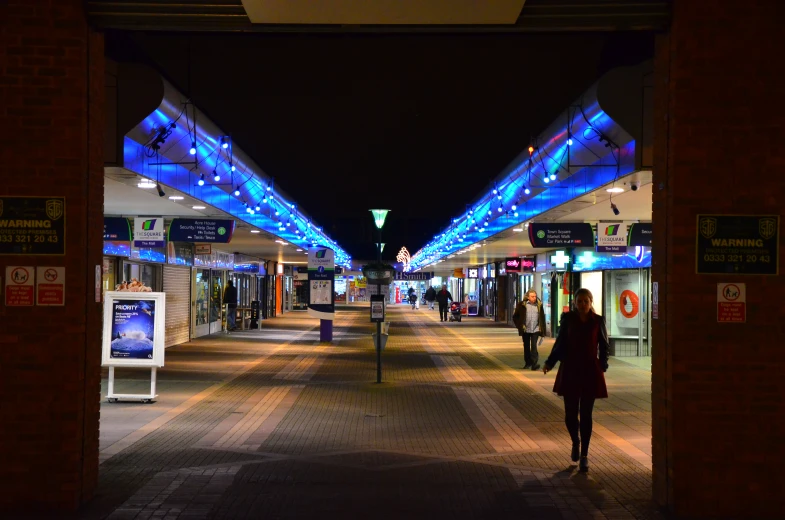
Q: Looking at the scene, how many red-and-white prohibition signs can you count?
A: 3